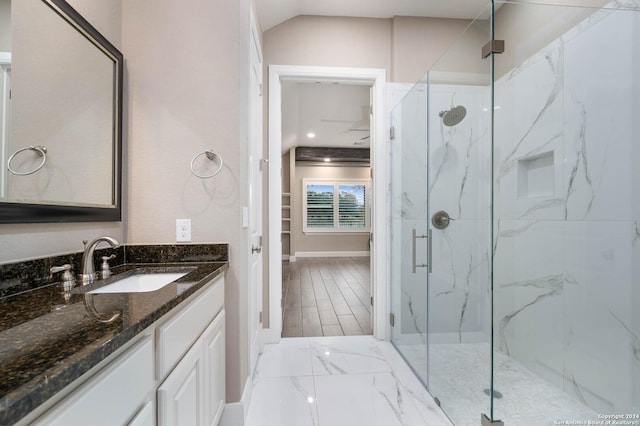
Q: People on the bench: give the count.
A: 0